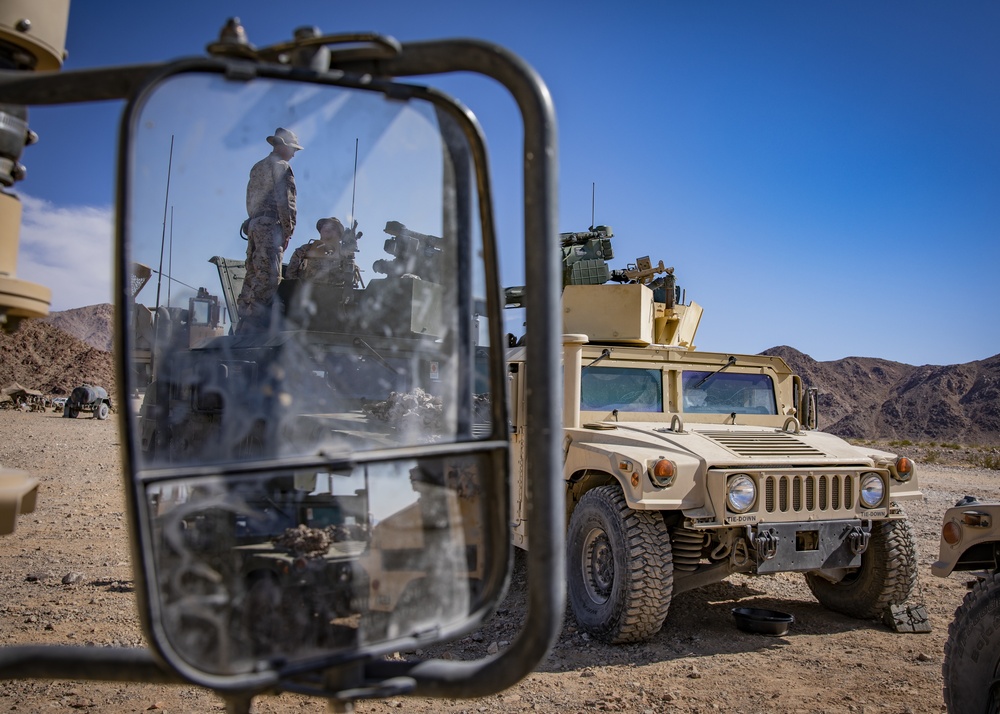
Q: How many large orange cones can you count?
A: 0